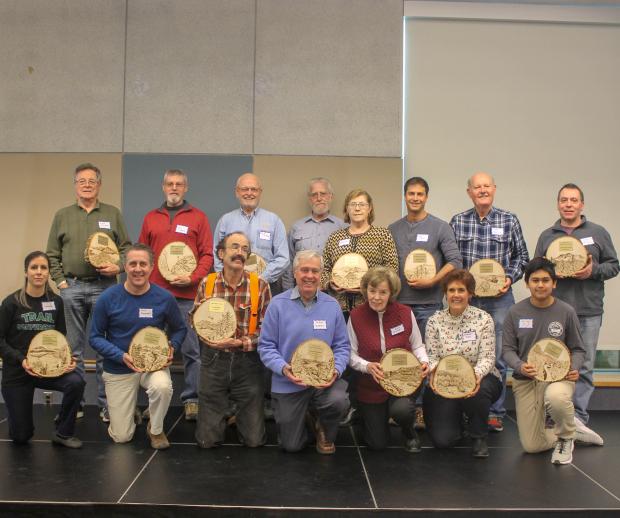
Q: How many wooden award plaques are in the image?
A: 14